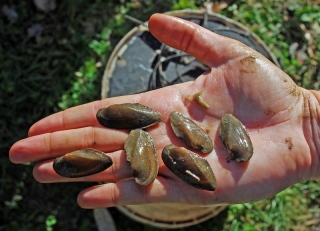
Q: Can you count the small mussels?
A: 6